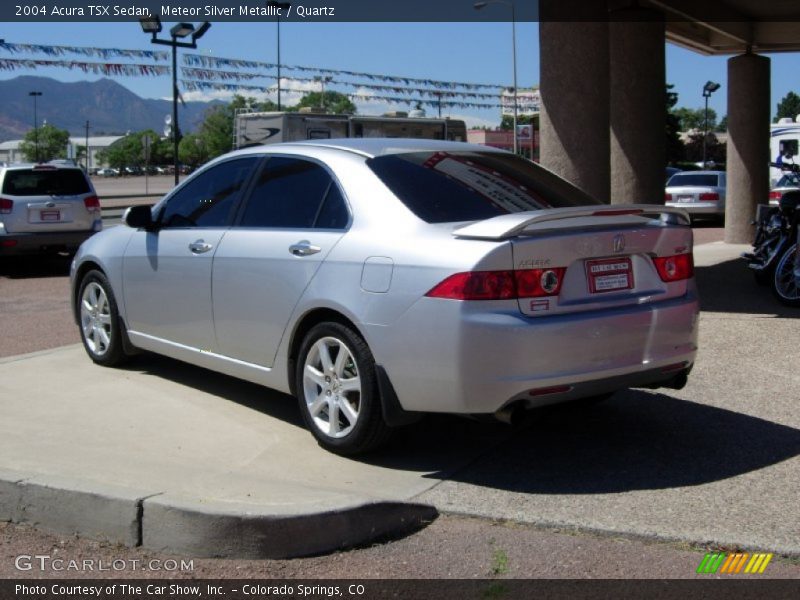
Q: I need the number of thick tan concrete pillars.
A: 3